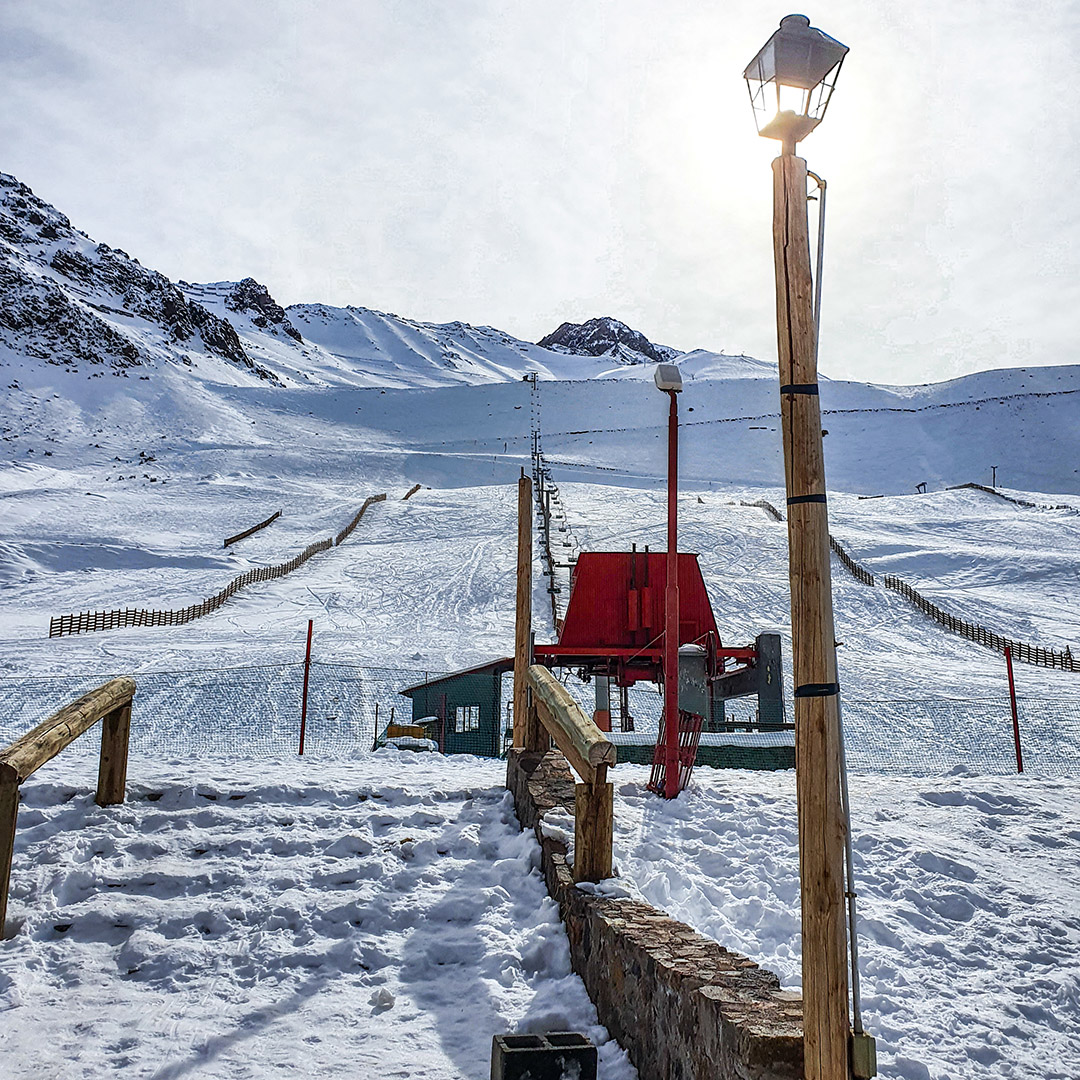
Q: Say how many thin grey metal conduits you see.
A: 1